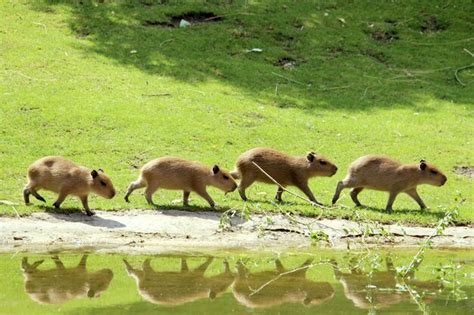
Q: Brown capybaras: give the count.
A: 4